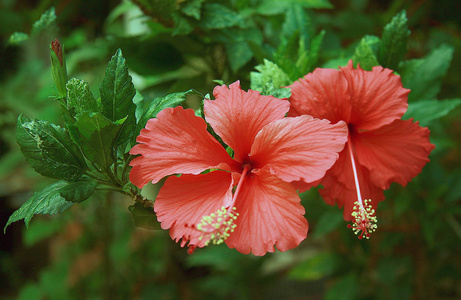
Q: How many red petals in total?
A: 10